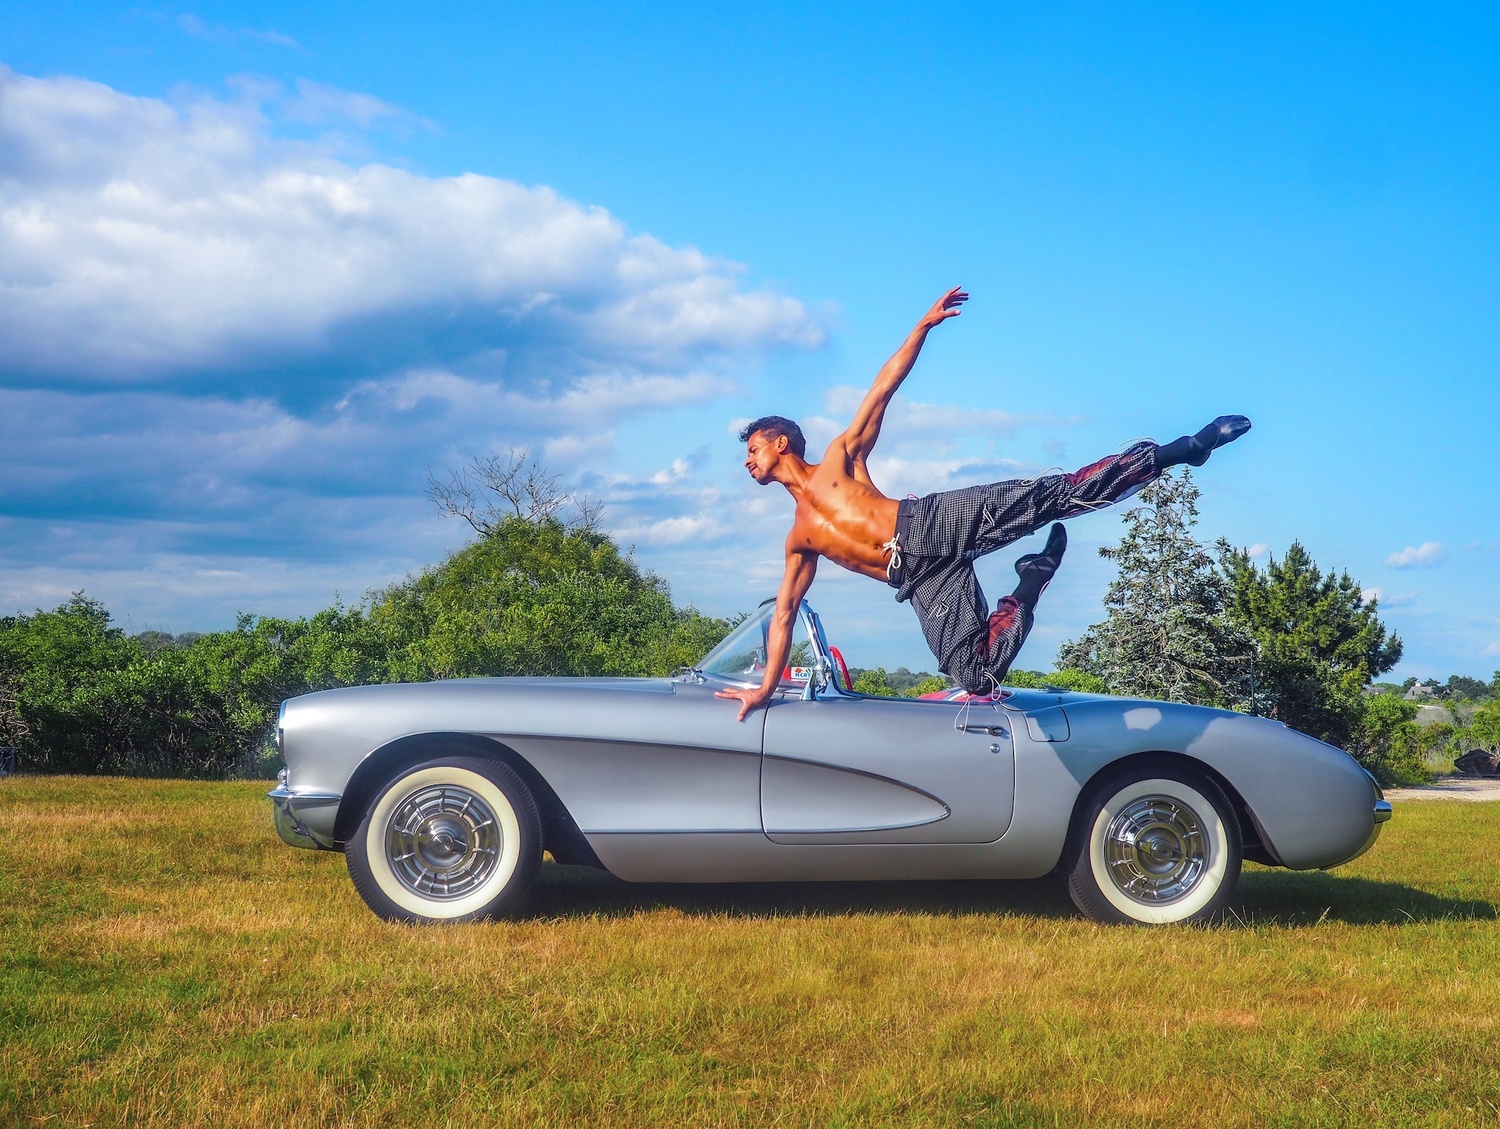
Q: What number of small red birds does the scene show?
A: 0